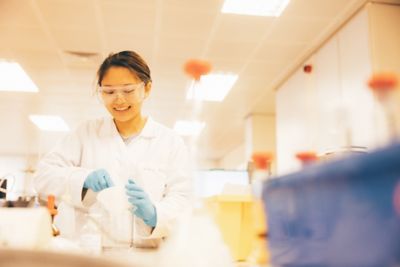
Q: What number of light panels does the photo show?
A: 5